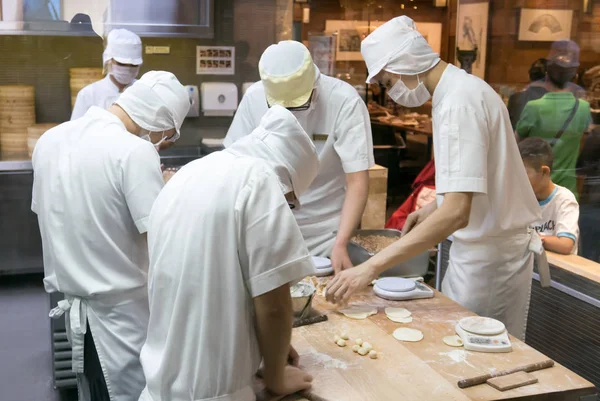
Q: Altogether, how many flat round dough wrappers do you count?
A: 5